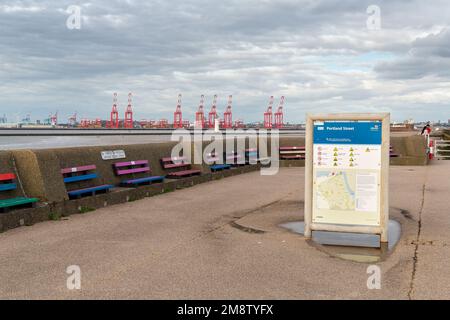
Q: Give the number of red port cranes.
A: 8